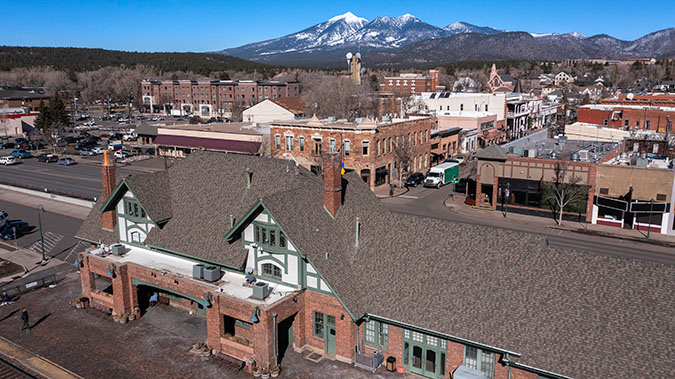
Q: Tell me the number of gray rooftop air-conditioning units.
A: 4